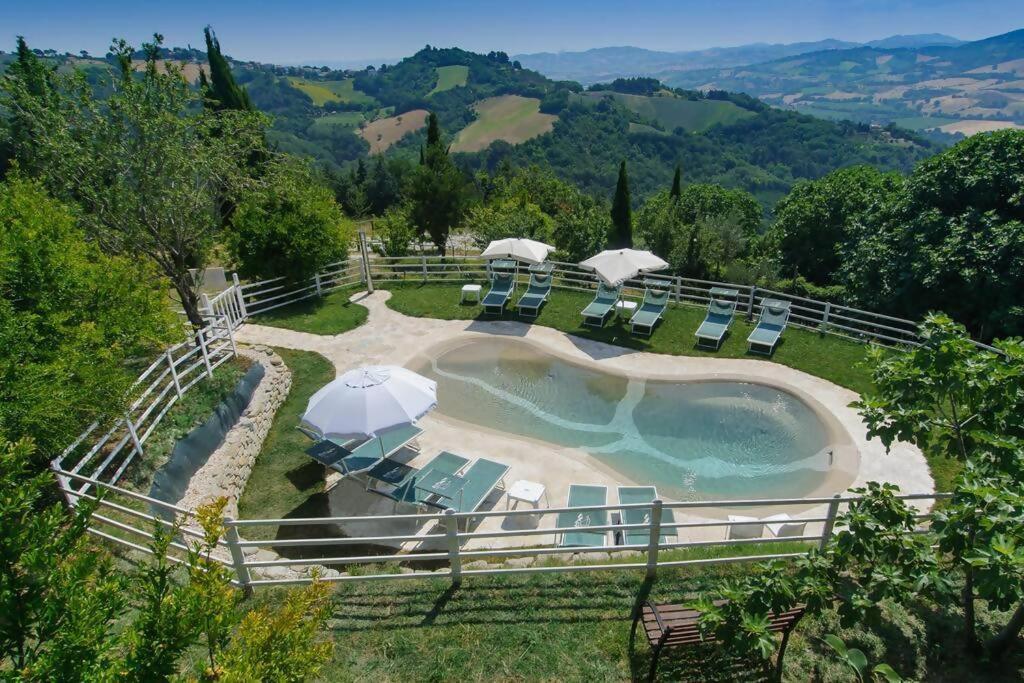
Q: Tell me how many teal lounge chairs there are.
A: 12